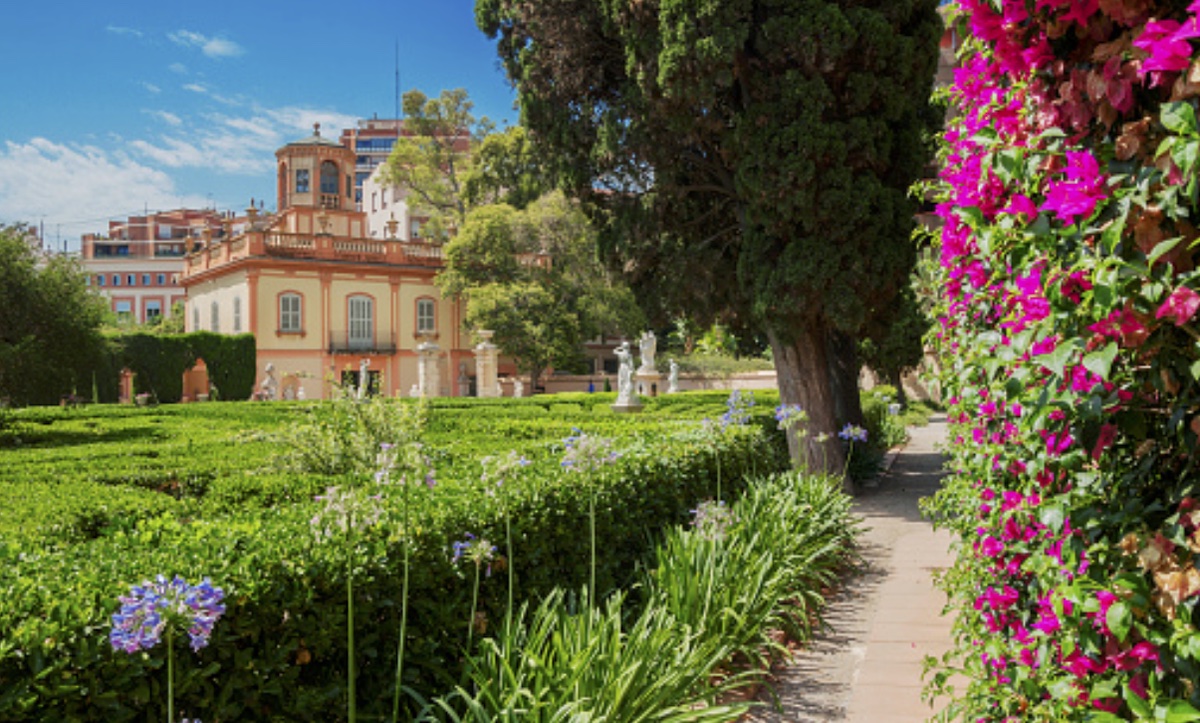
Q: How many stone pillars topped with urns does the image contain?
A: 2